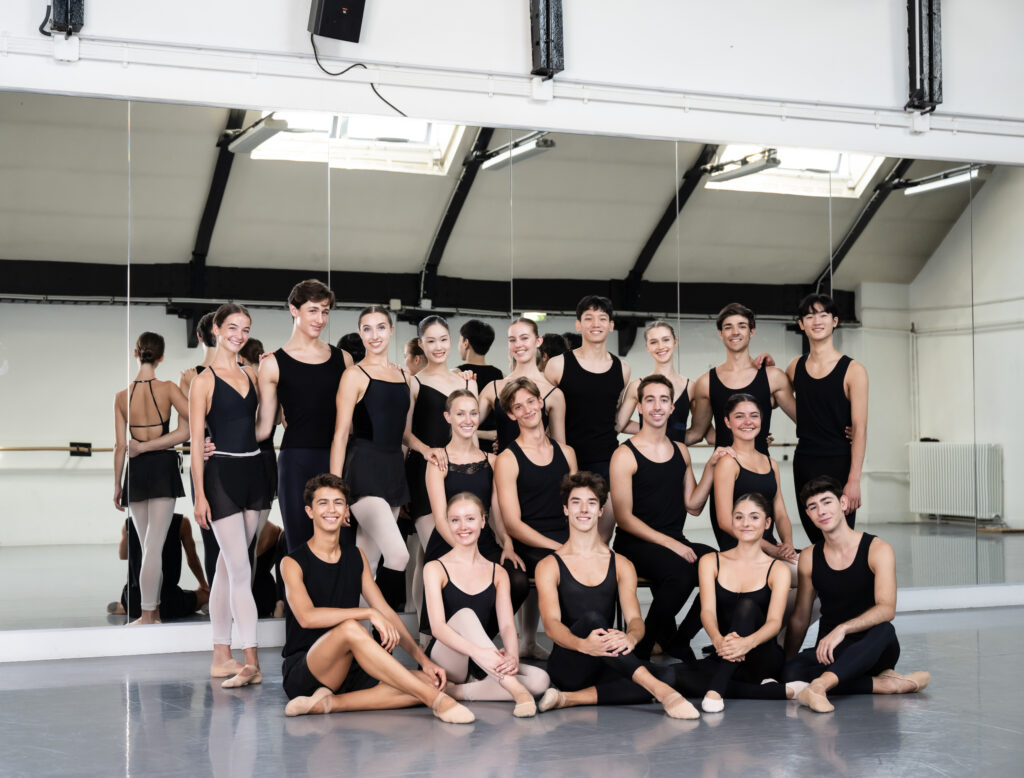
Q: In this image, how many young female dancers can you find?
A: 9